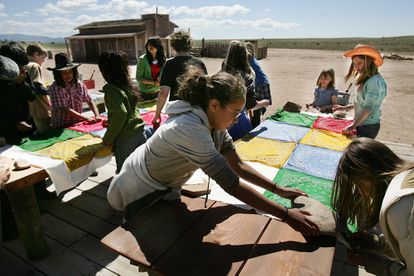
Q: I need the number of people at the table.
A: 13